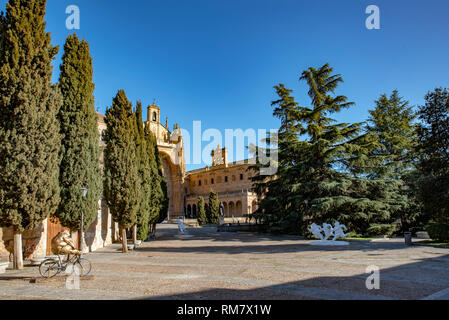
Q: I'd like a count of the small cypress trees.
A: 2